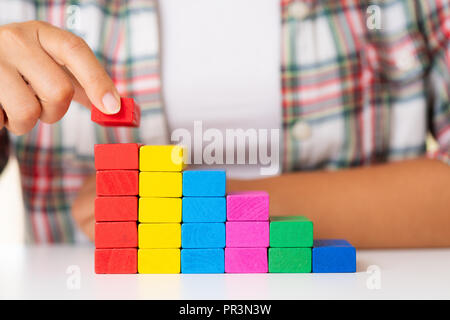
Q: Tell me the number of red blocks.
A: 6